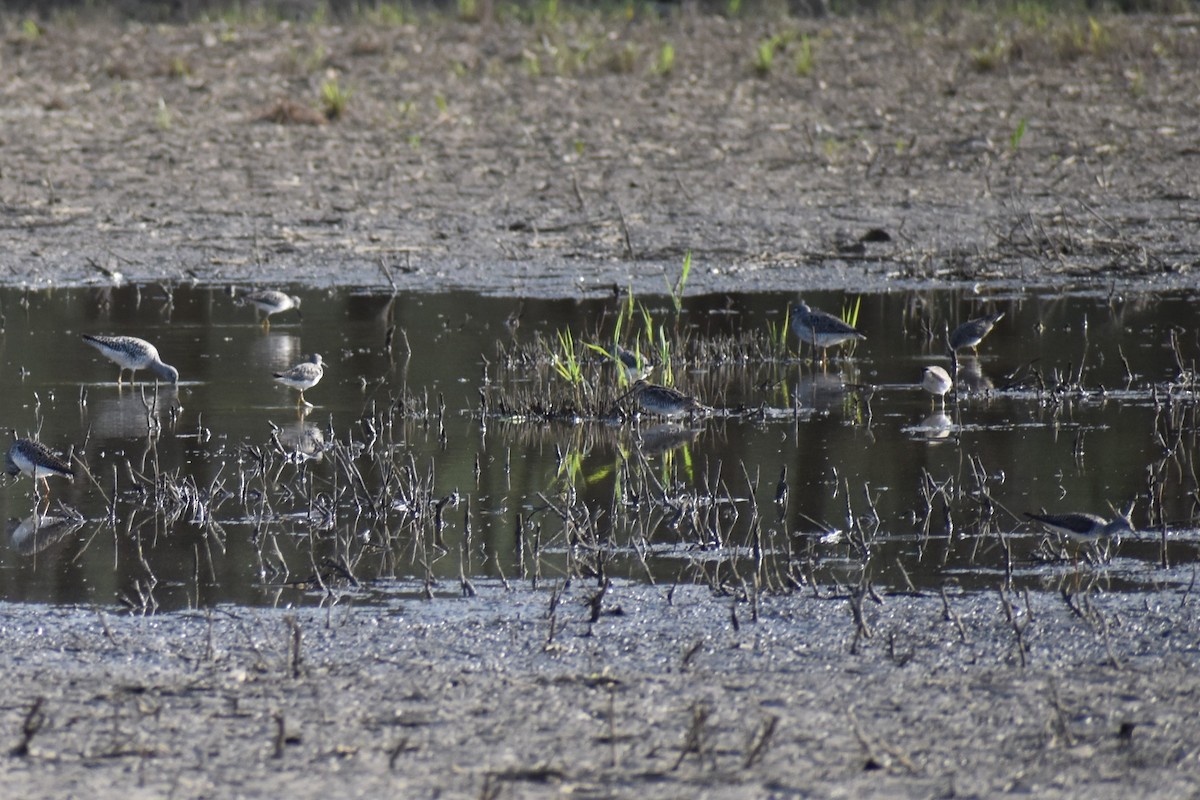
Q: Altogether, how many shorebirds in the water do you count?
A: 10